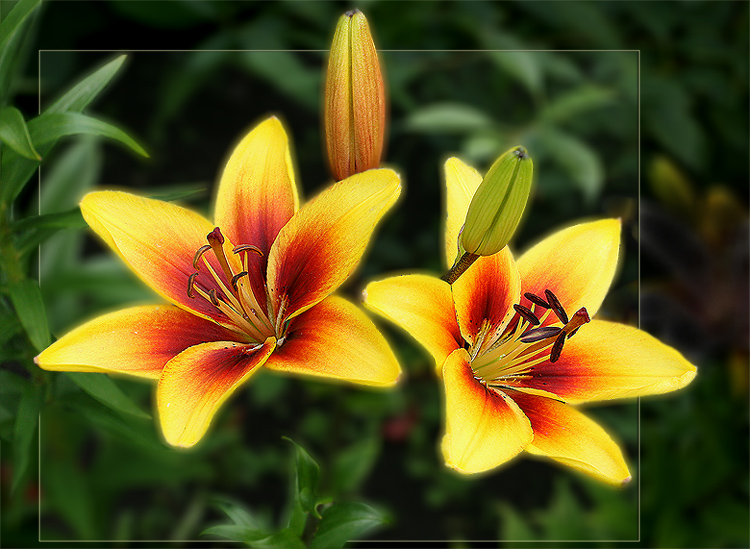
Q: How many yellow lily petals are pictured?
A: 12